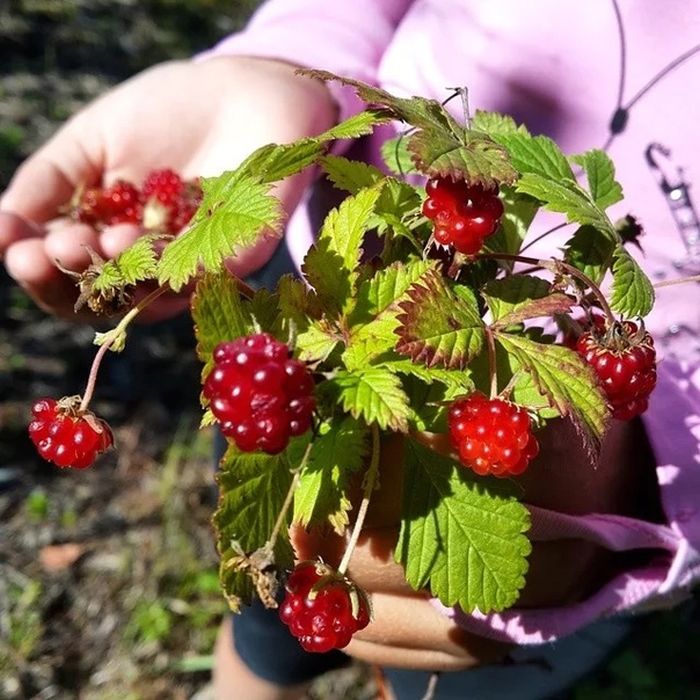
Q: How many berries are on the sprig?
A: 6